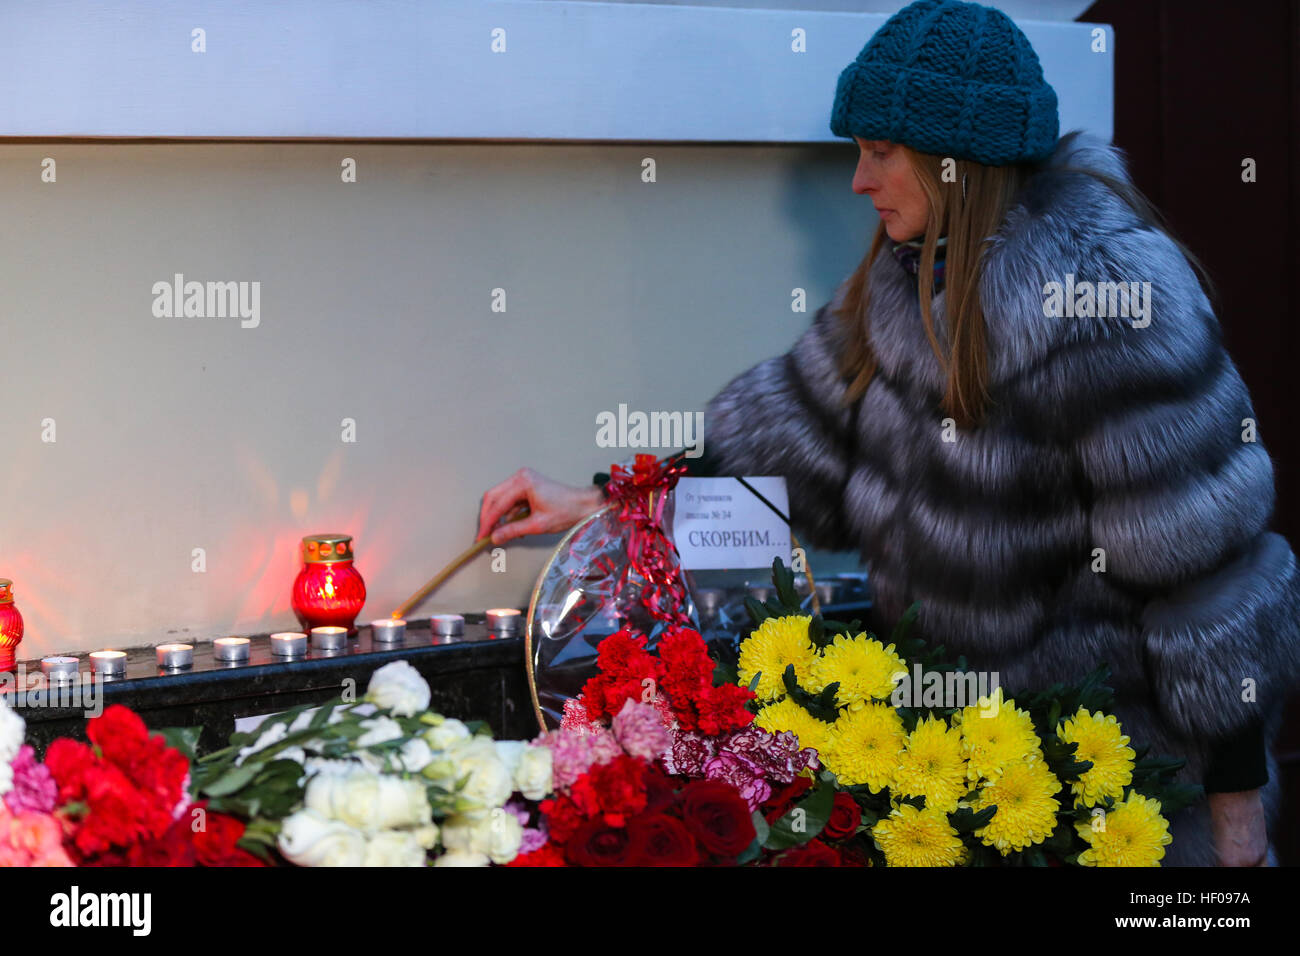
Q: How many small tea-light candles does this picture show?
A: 9